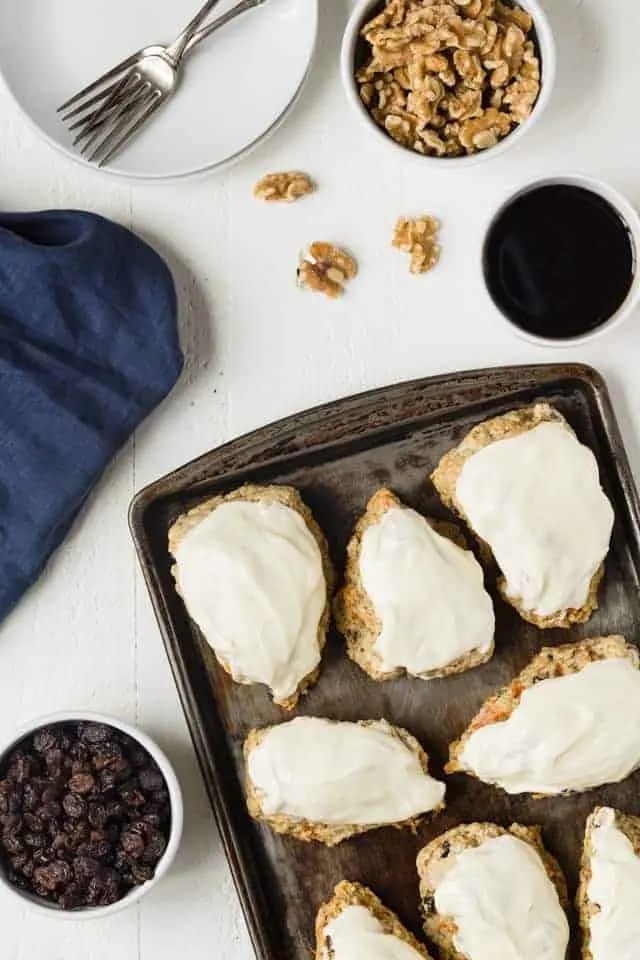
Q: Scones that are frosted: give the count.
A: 8